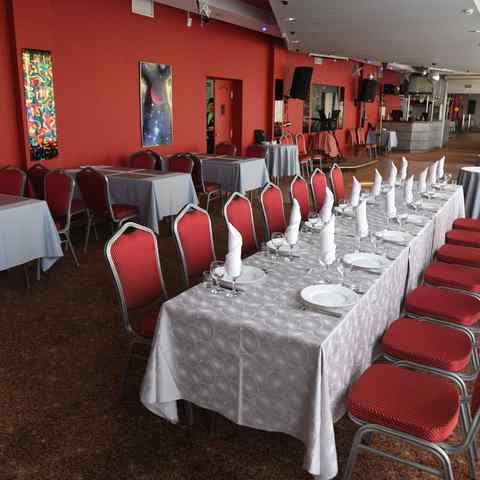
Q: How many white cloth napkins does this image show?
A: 14